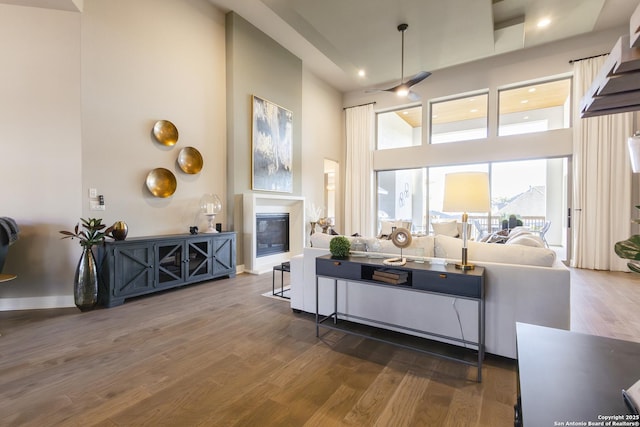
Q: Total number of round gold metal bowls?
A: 3